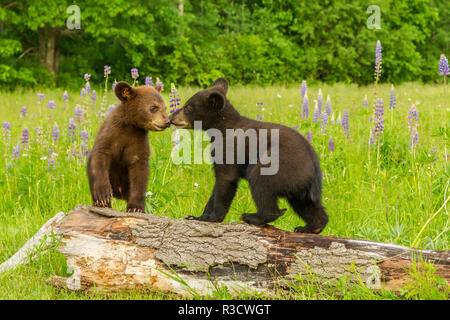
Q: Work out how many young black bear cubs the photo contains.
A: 2